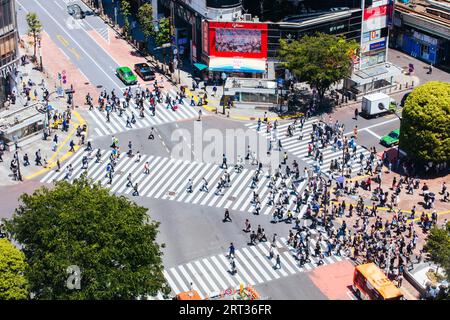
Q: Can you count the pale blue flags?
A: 0